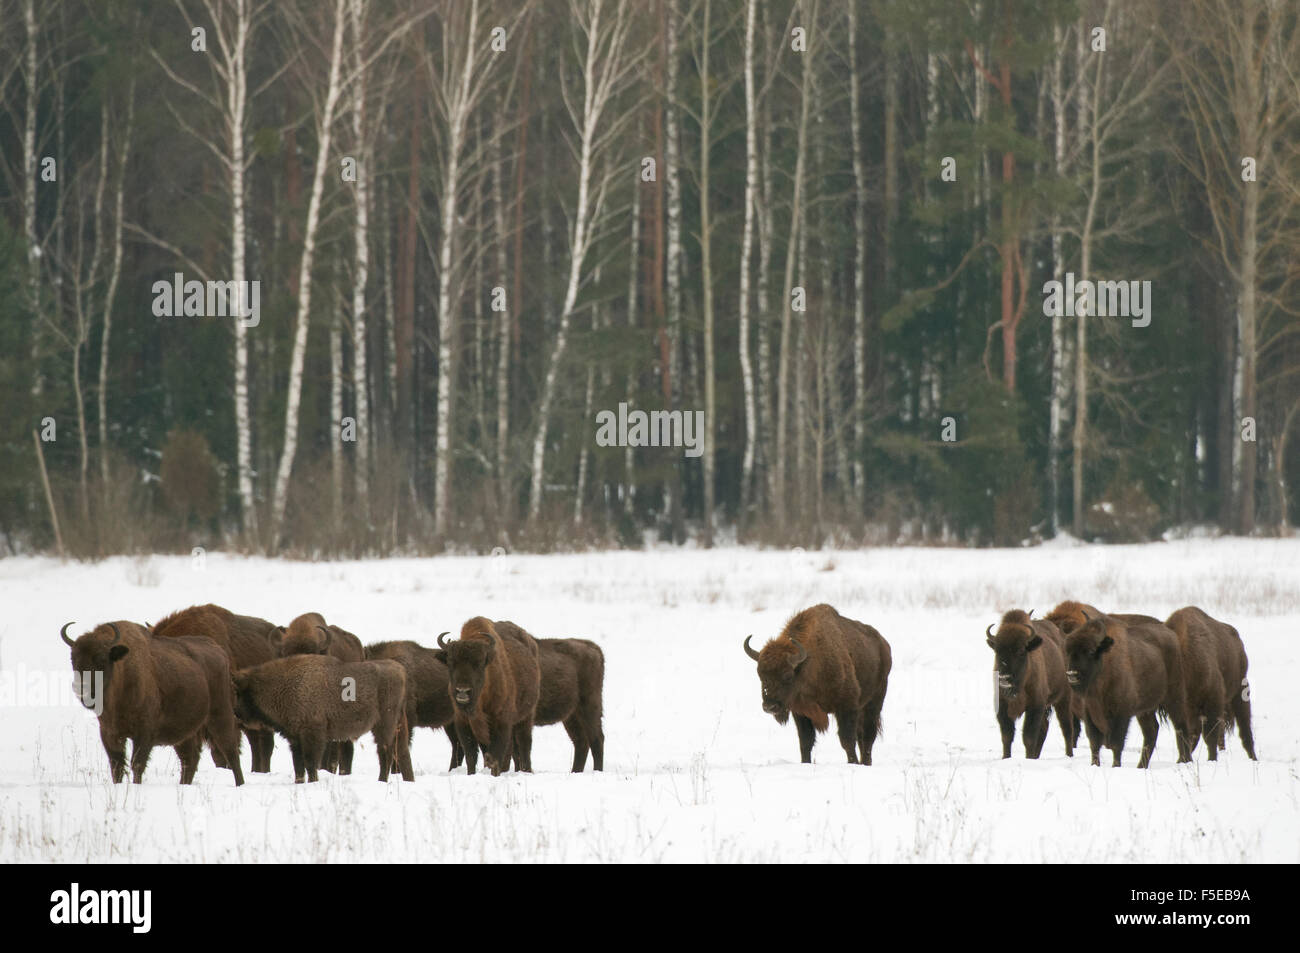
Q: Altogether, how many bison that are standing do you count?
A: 12